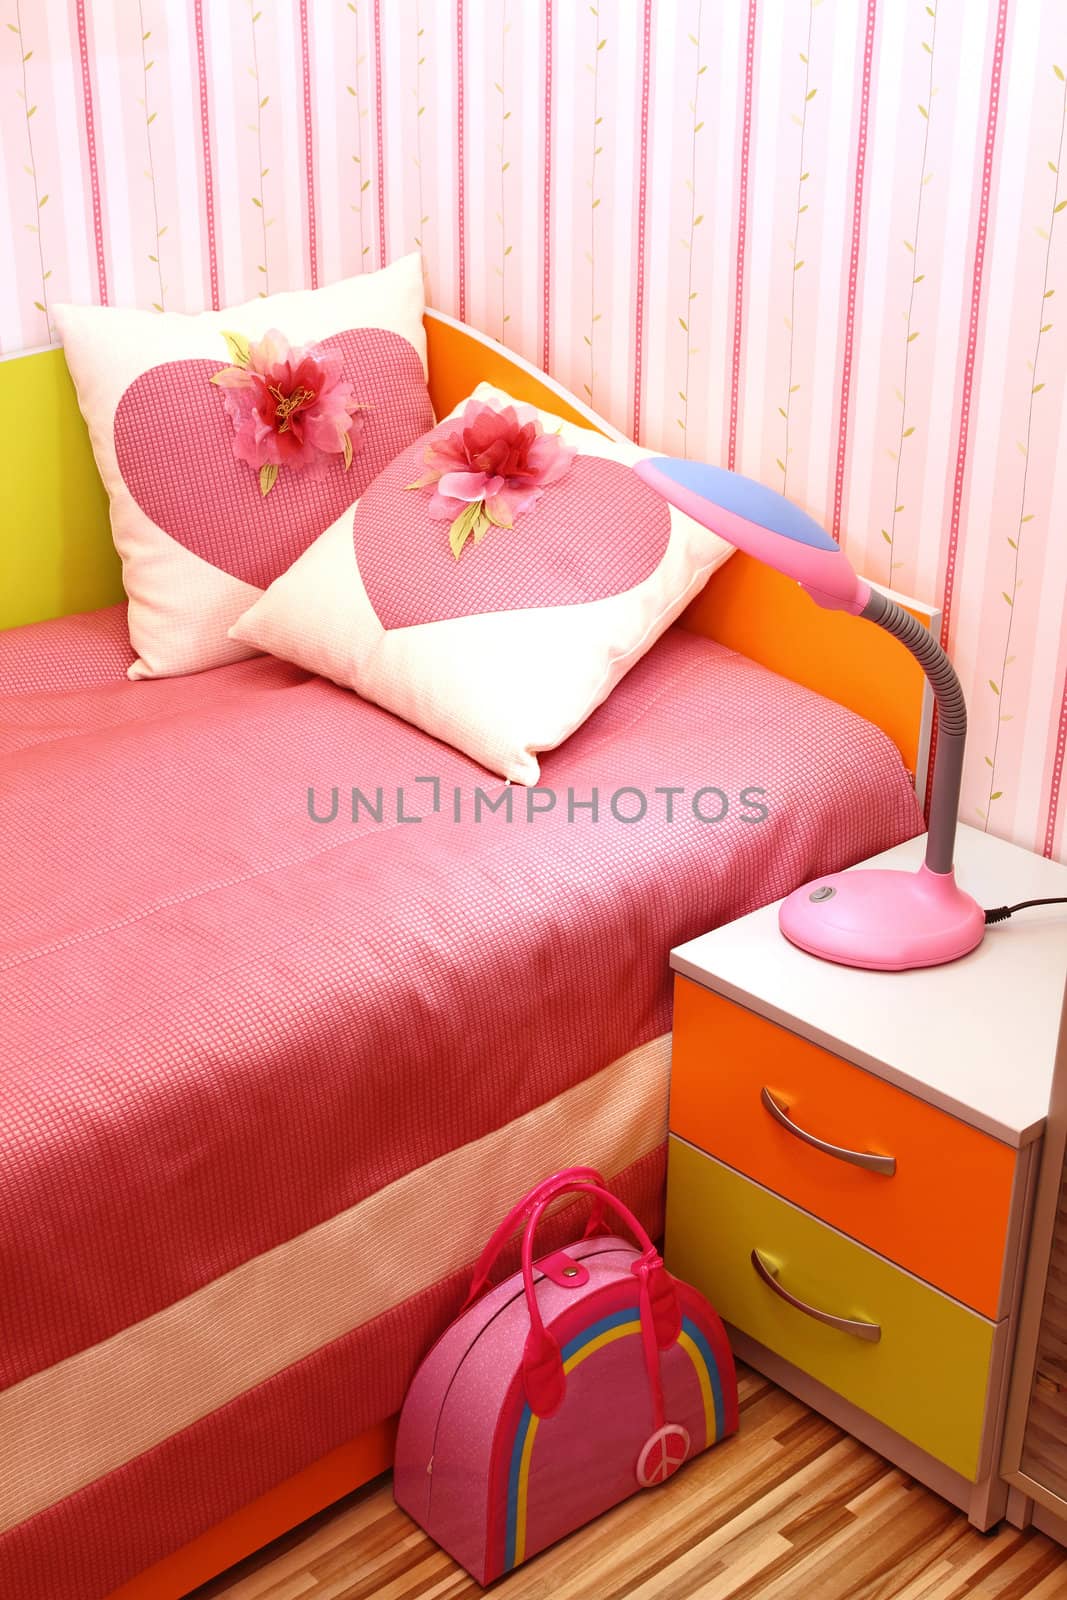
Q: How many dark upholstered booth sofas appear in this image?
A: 0